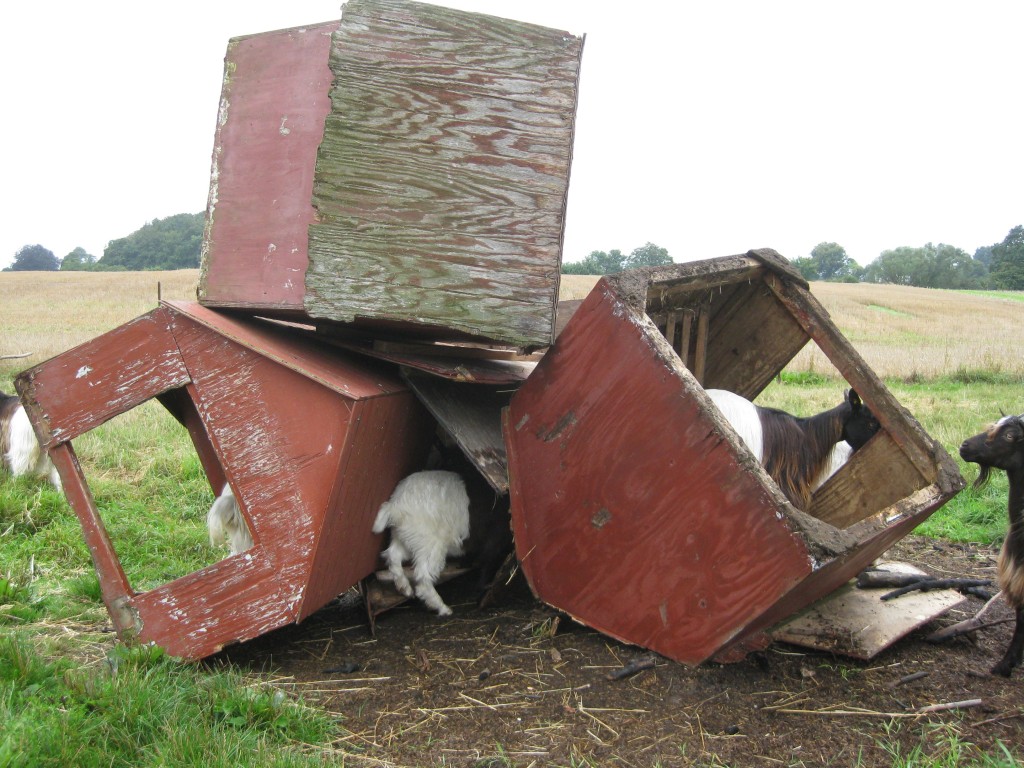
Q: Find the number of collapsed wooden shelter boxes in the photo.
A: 3